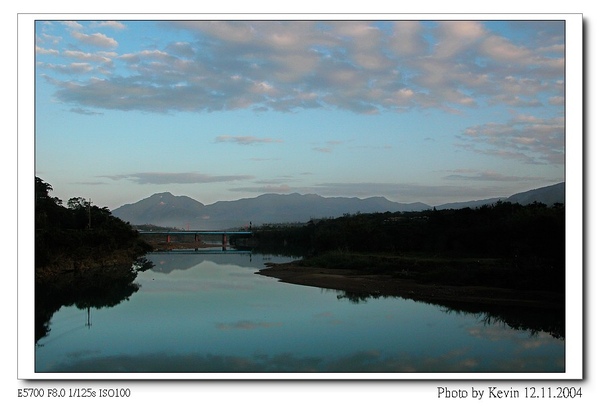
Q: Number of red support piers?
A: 3